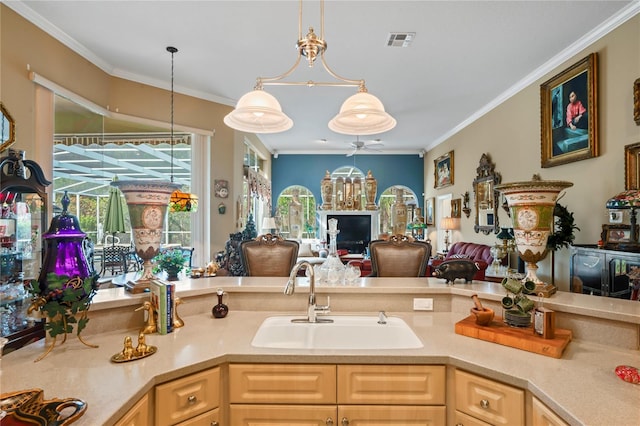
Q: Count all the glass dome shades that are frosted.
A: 2